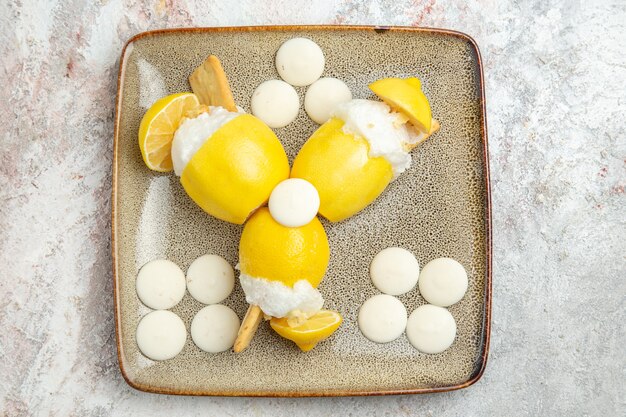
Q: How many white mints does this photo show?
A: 12